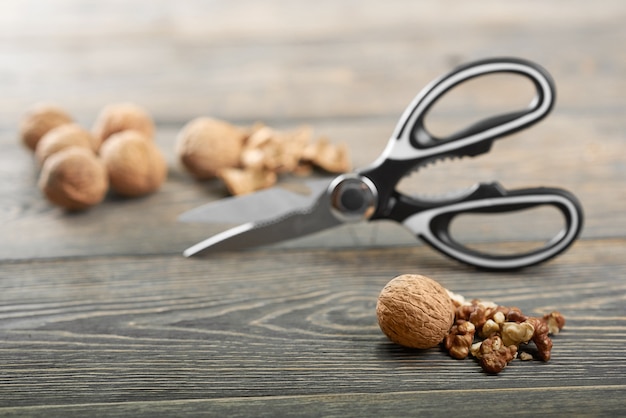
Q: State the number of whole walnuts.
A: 7